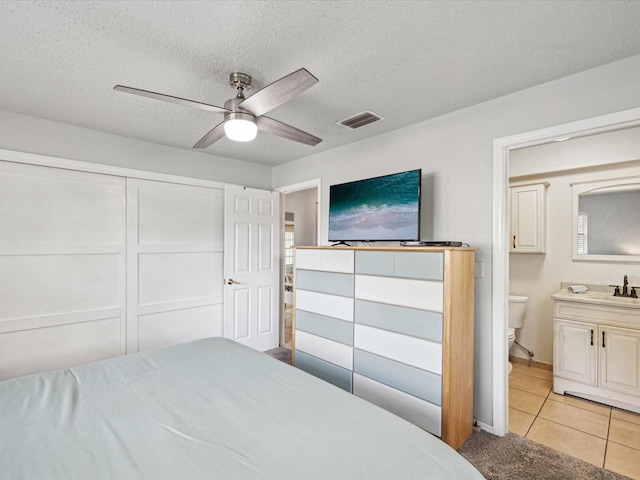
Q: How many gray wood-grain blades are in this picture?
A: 4